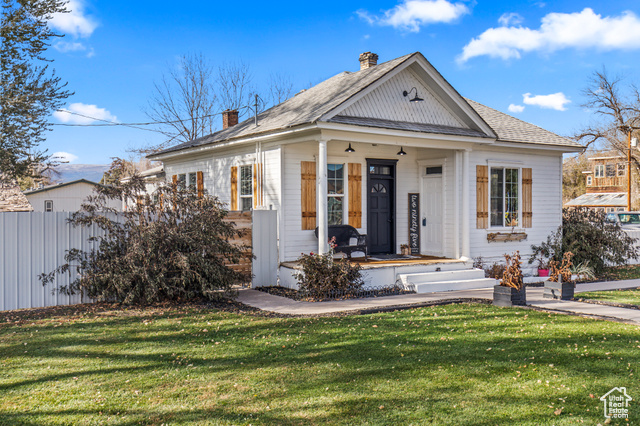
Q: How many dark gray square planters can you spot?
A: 2